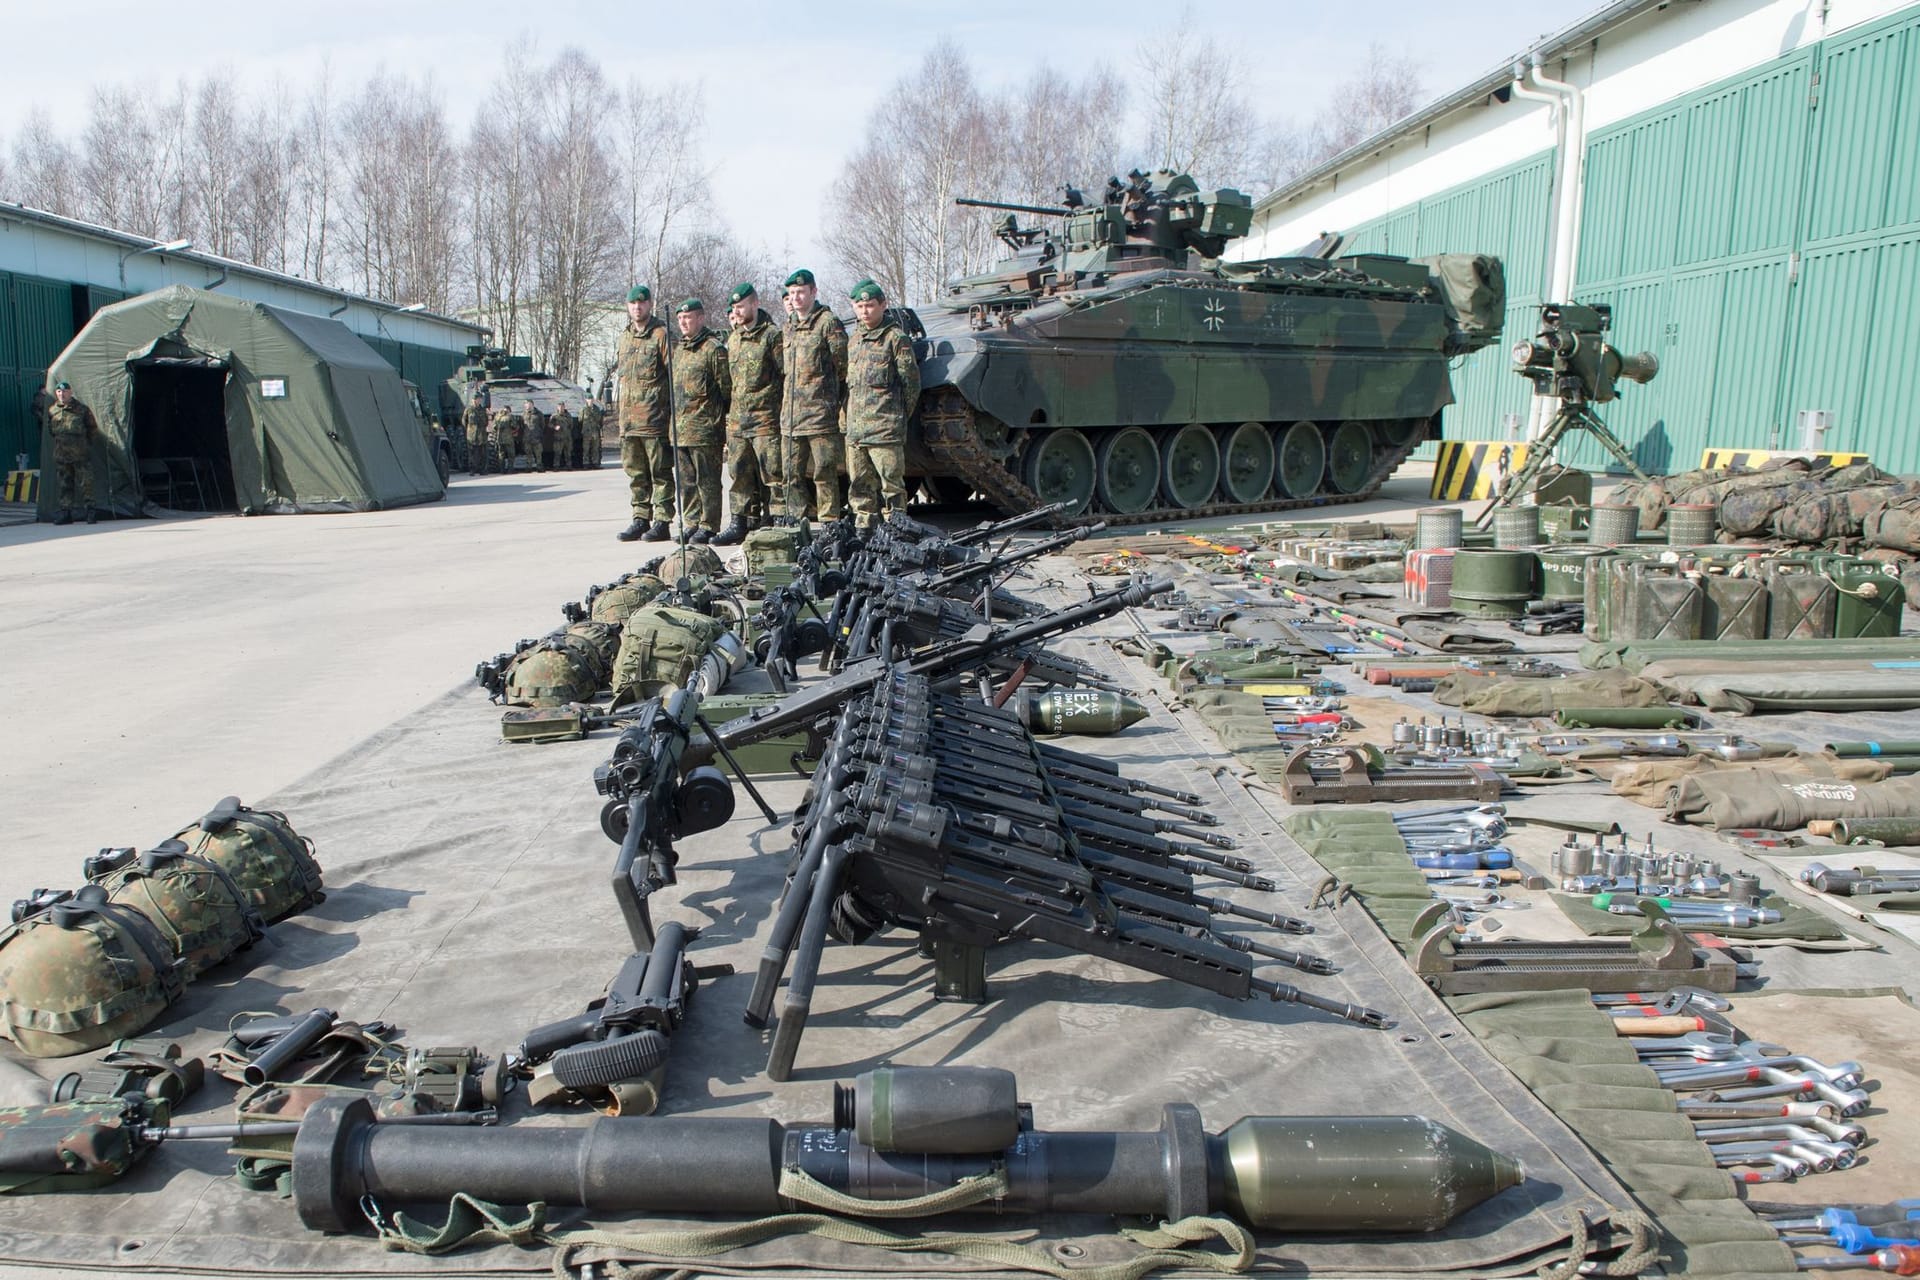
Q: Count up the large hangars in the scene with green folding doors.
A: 2